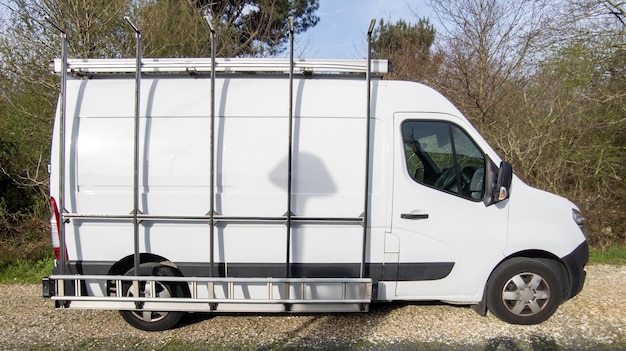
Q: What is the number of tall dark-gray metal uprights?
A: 5